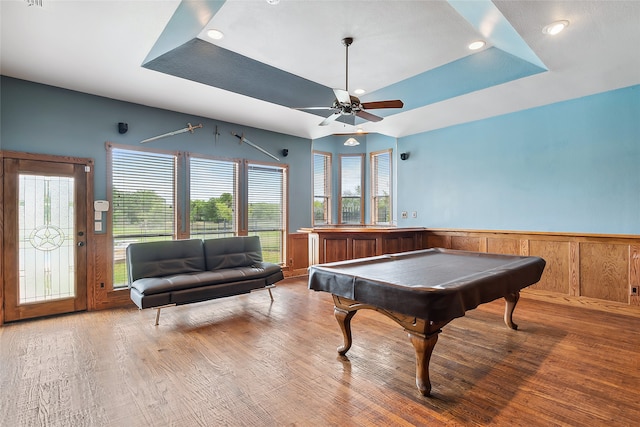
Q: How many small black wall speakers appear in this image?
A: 3